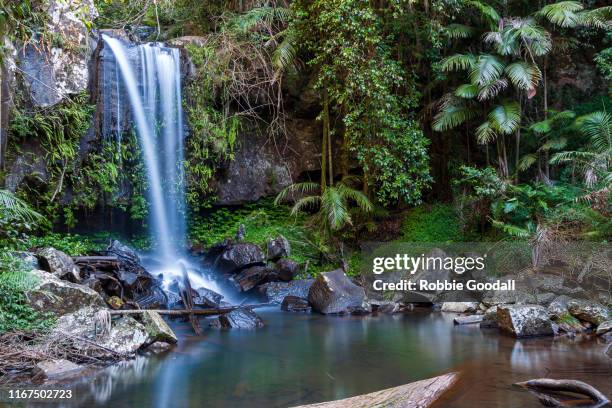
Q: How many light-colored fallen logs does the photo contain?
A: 1